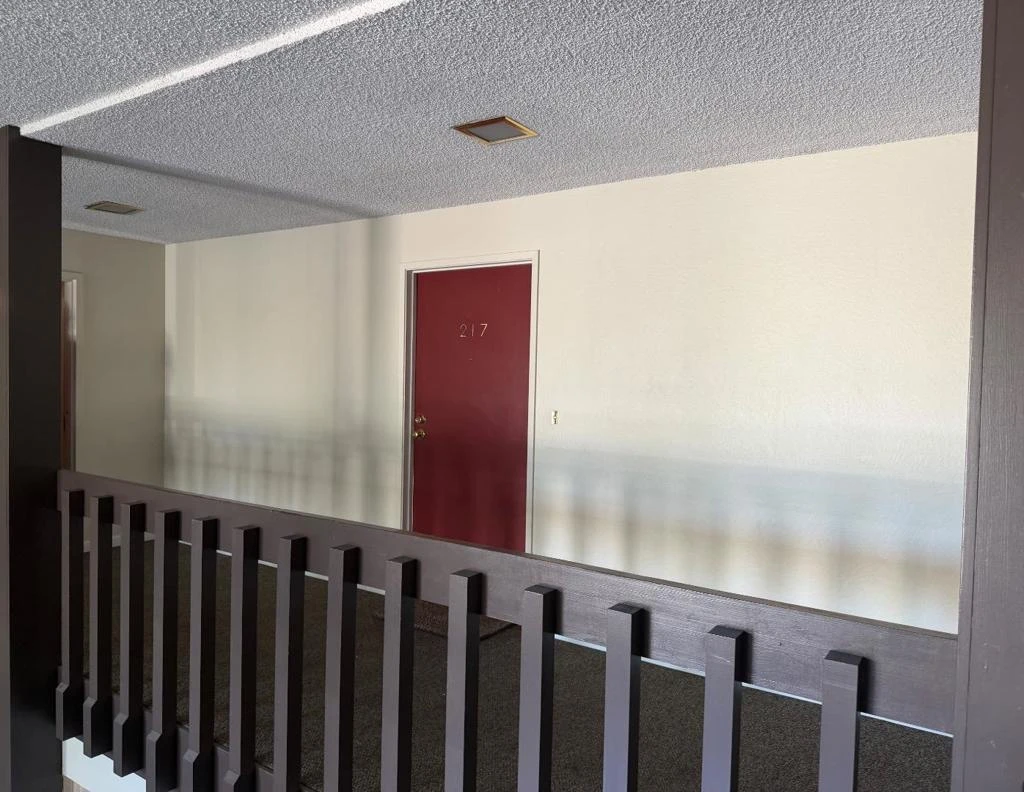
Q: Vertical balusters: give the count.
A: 14